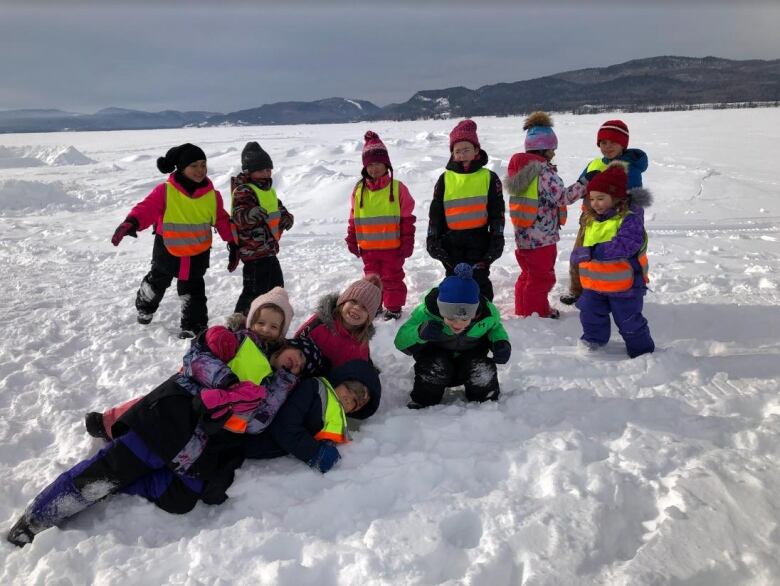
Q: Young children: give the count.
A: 12